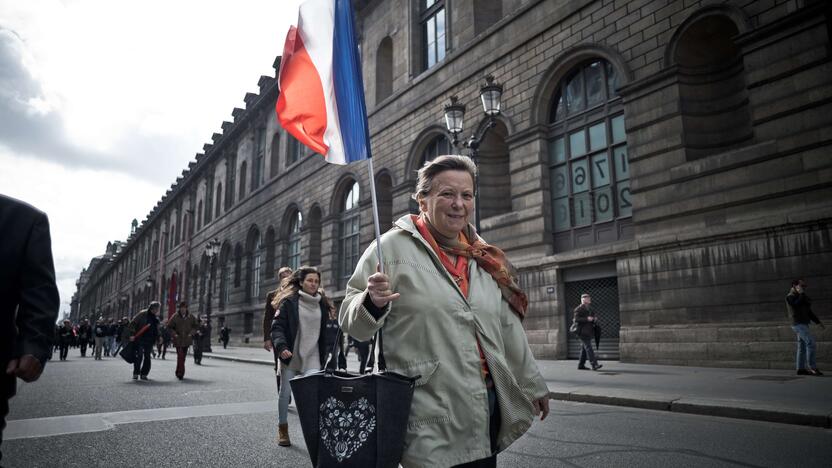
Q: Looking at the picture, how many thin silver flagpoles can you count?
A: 1